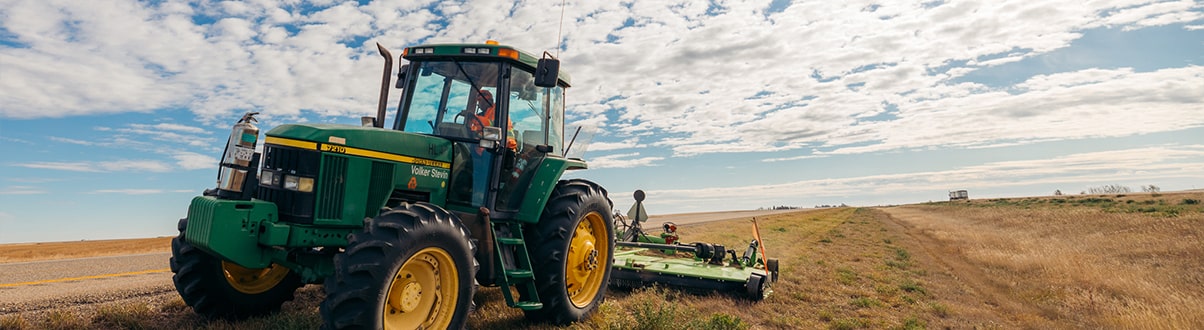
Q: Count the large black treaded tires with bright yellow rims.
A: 3